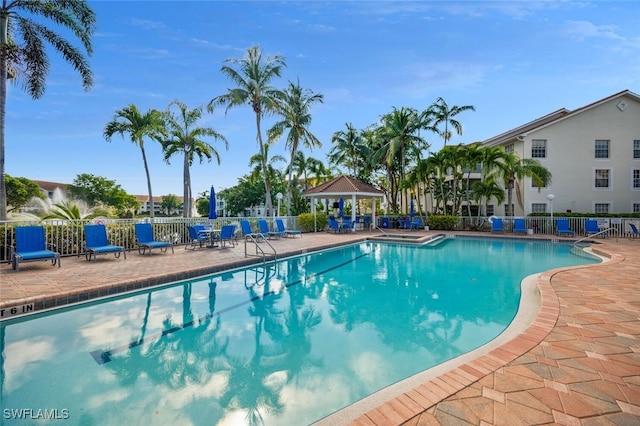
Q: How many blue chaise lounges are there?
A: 11